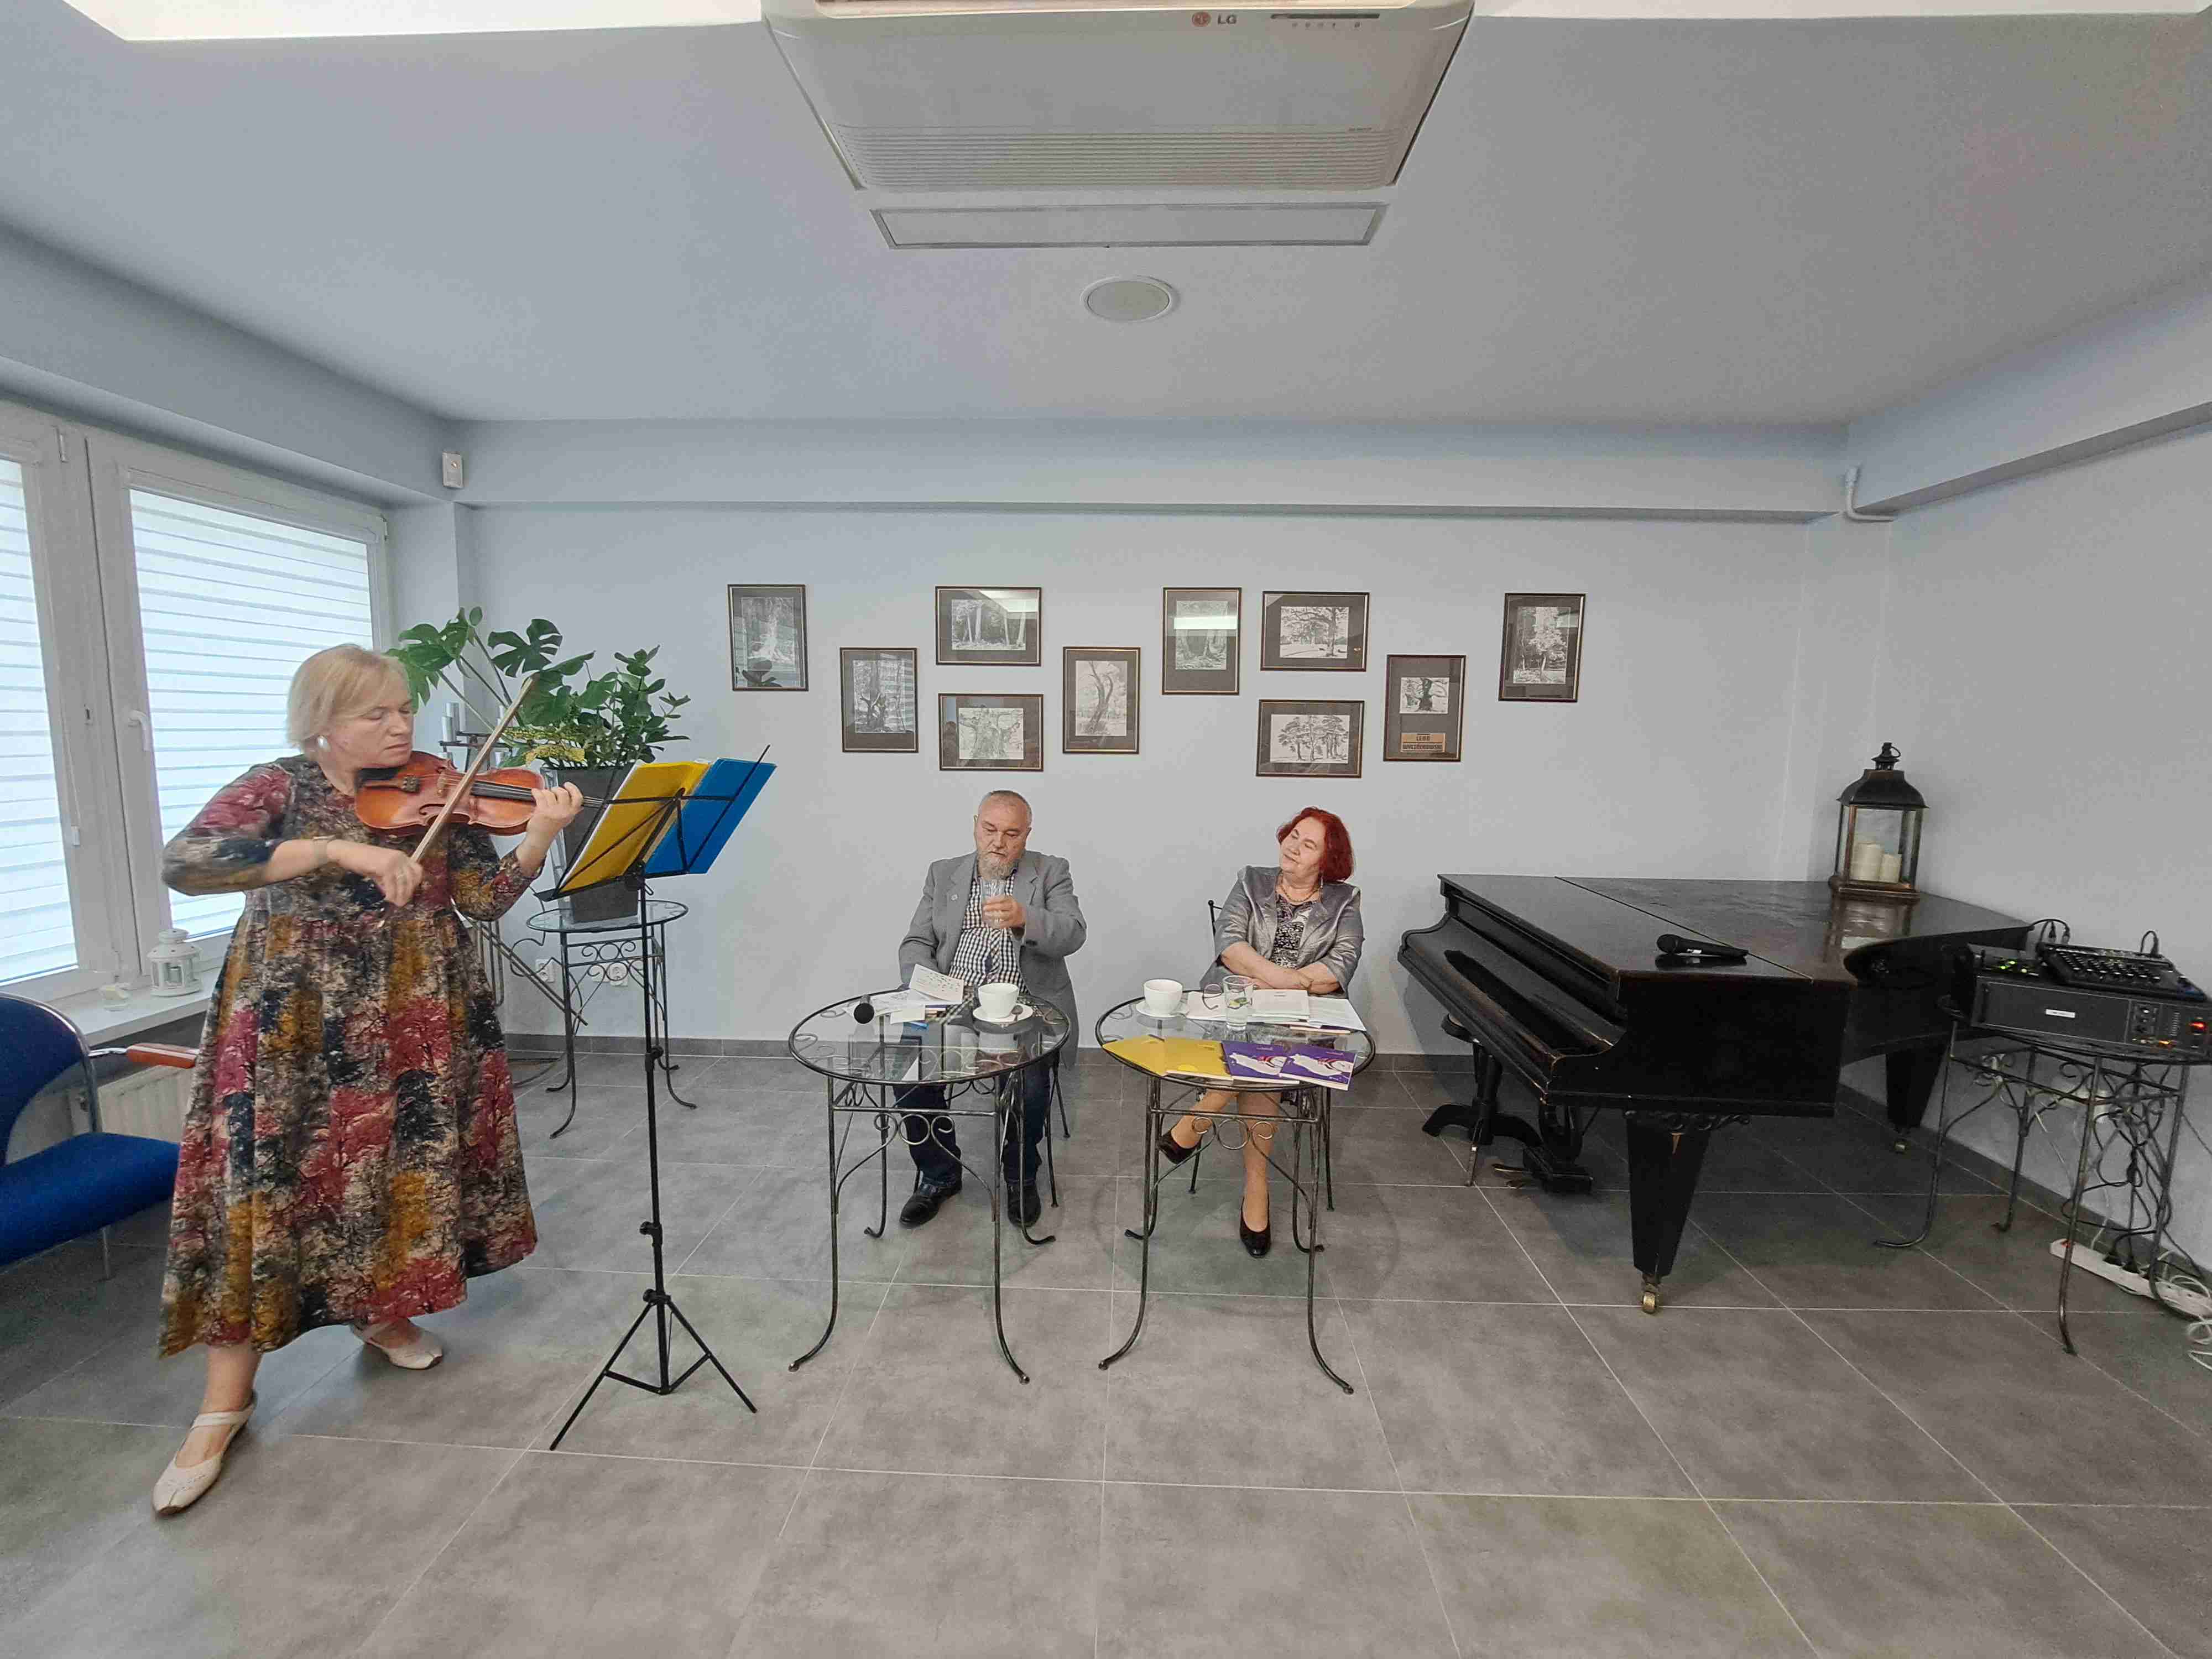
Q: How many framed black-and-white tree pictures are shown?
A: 10